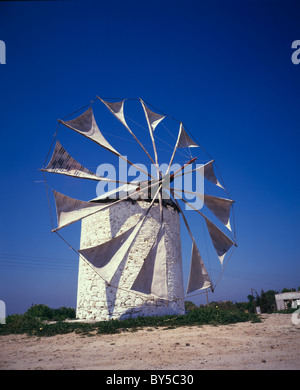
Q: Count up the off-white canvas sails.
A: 12